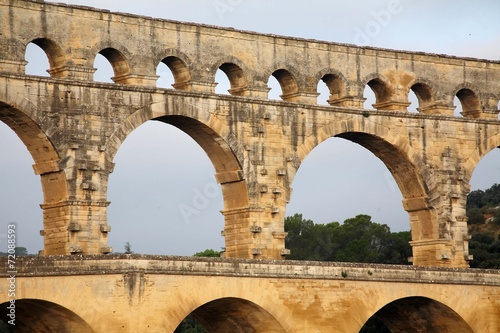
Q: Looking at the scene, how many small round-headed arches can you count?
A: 9